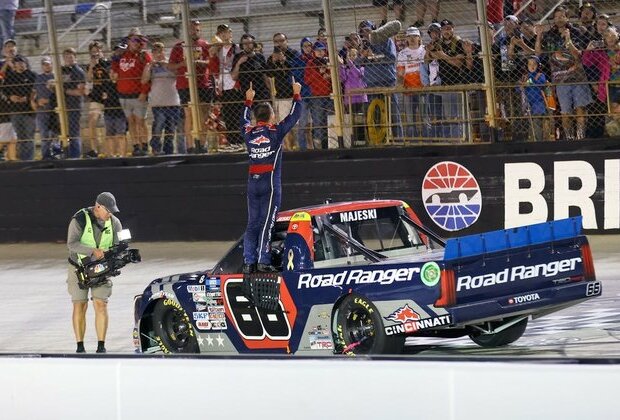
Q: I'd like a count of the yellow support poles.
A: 4